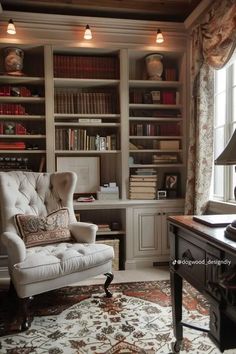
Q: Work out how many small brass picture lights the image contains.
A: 3